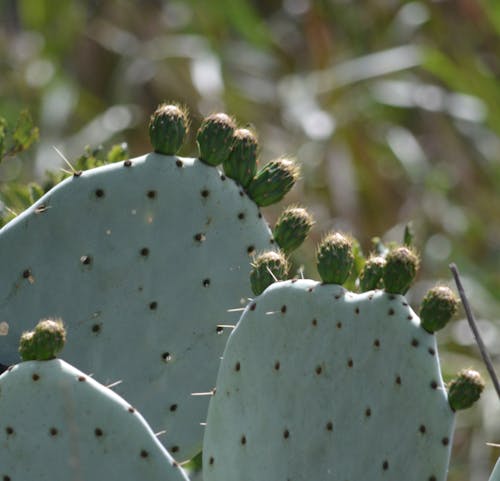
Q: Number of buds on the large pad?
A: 5